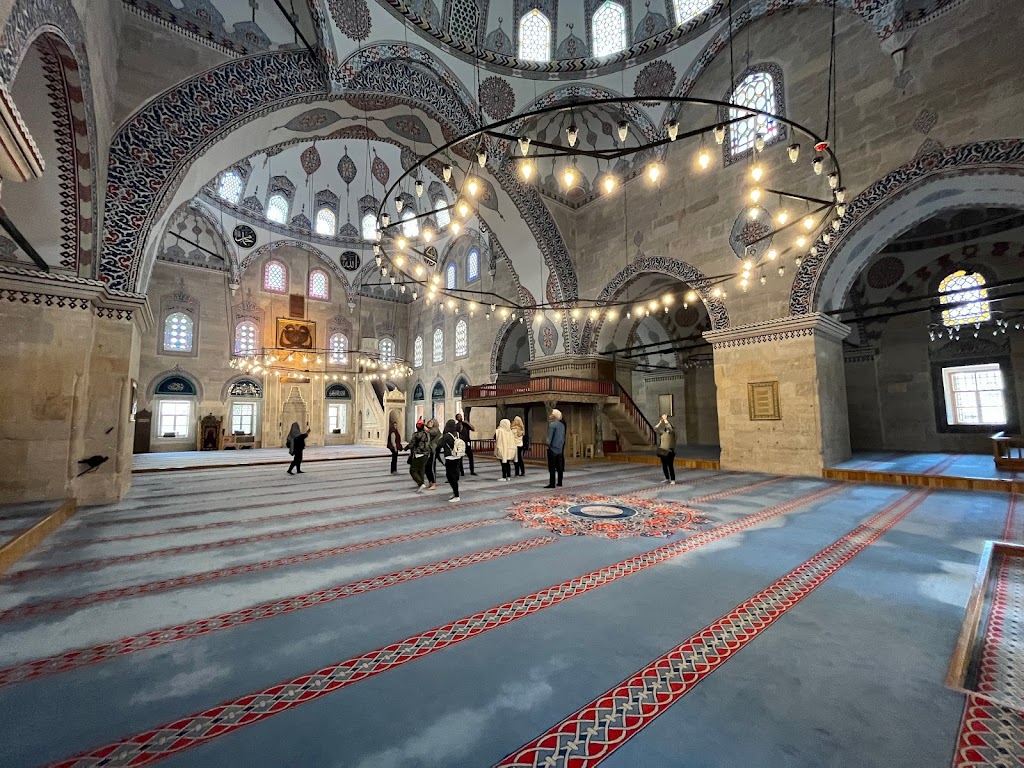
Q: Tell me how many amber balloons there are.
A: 0